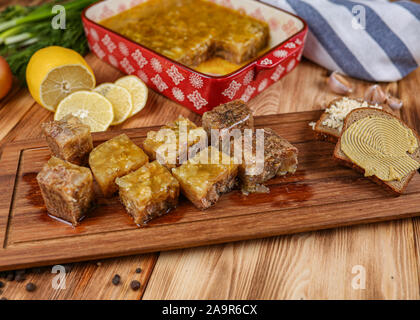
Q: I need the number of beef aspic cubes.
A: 8